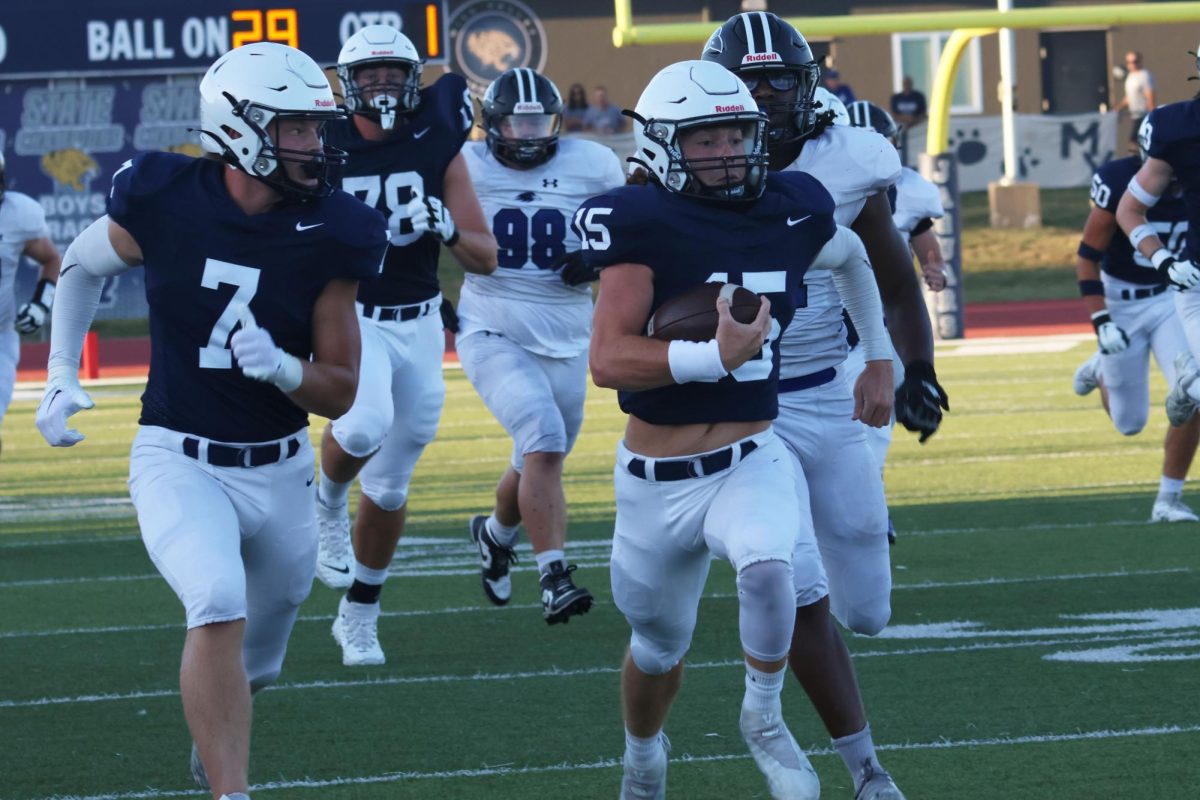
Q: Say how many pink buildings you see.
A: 0